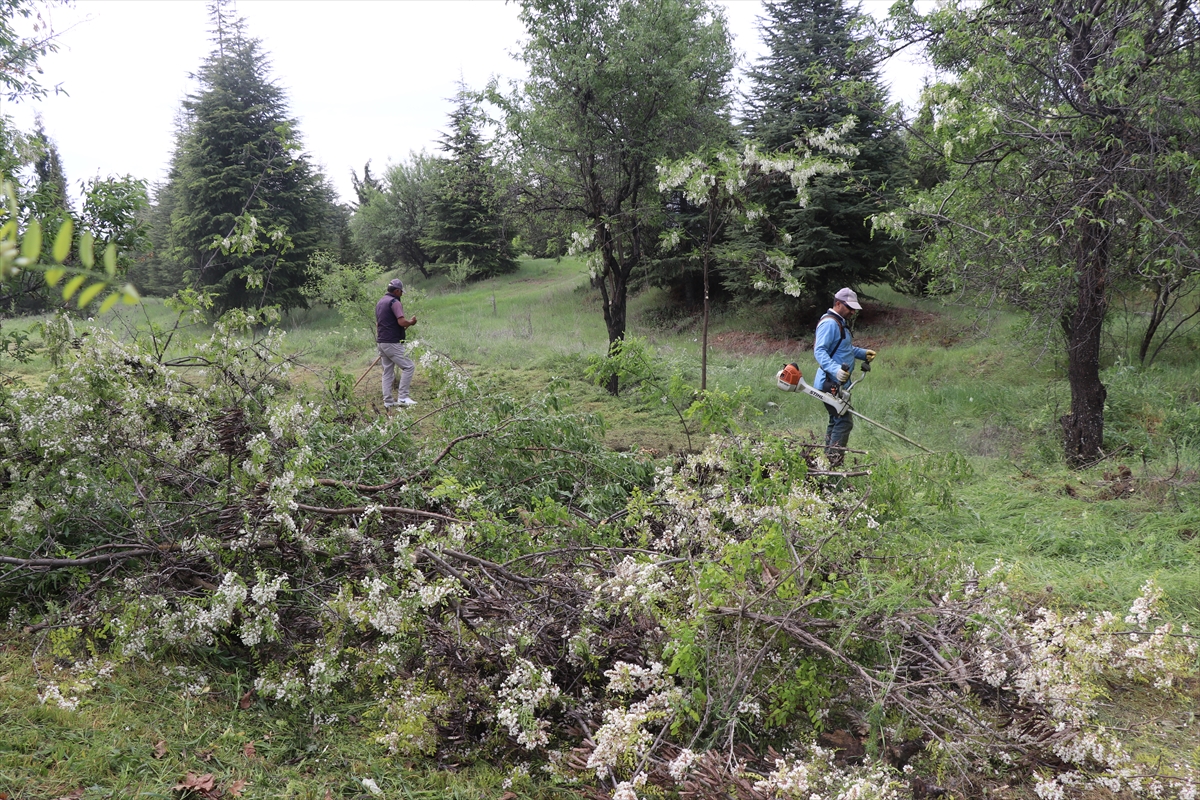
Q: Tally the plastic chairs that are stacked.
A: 0